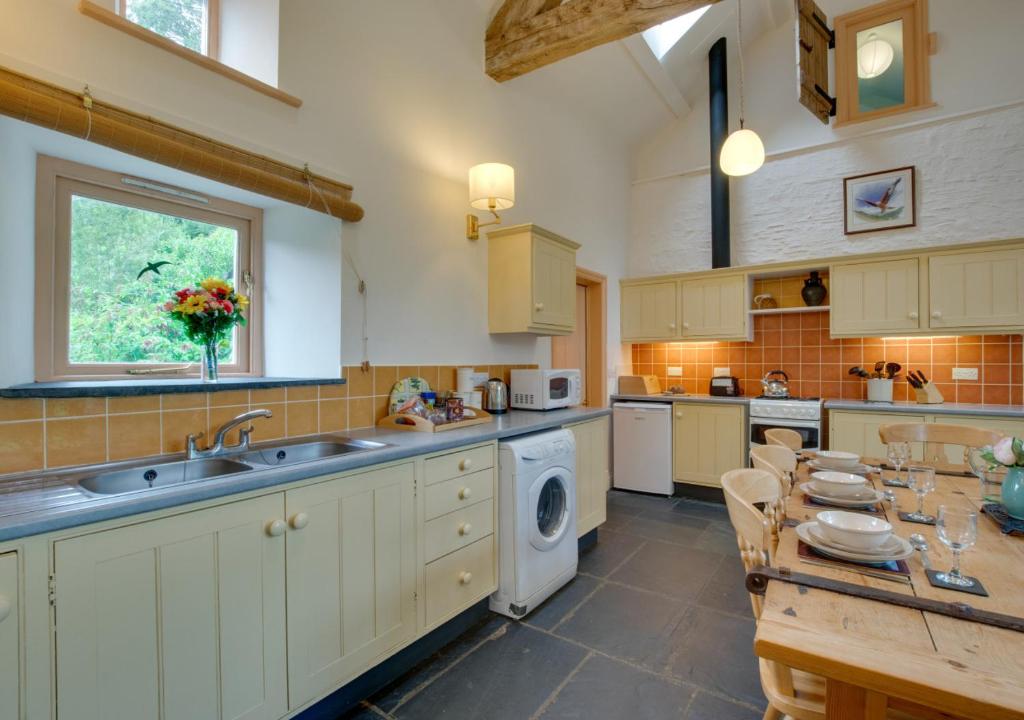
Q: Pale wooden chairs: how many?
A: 4